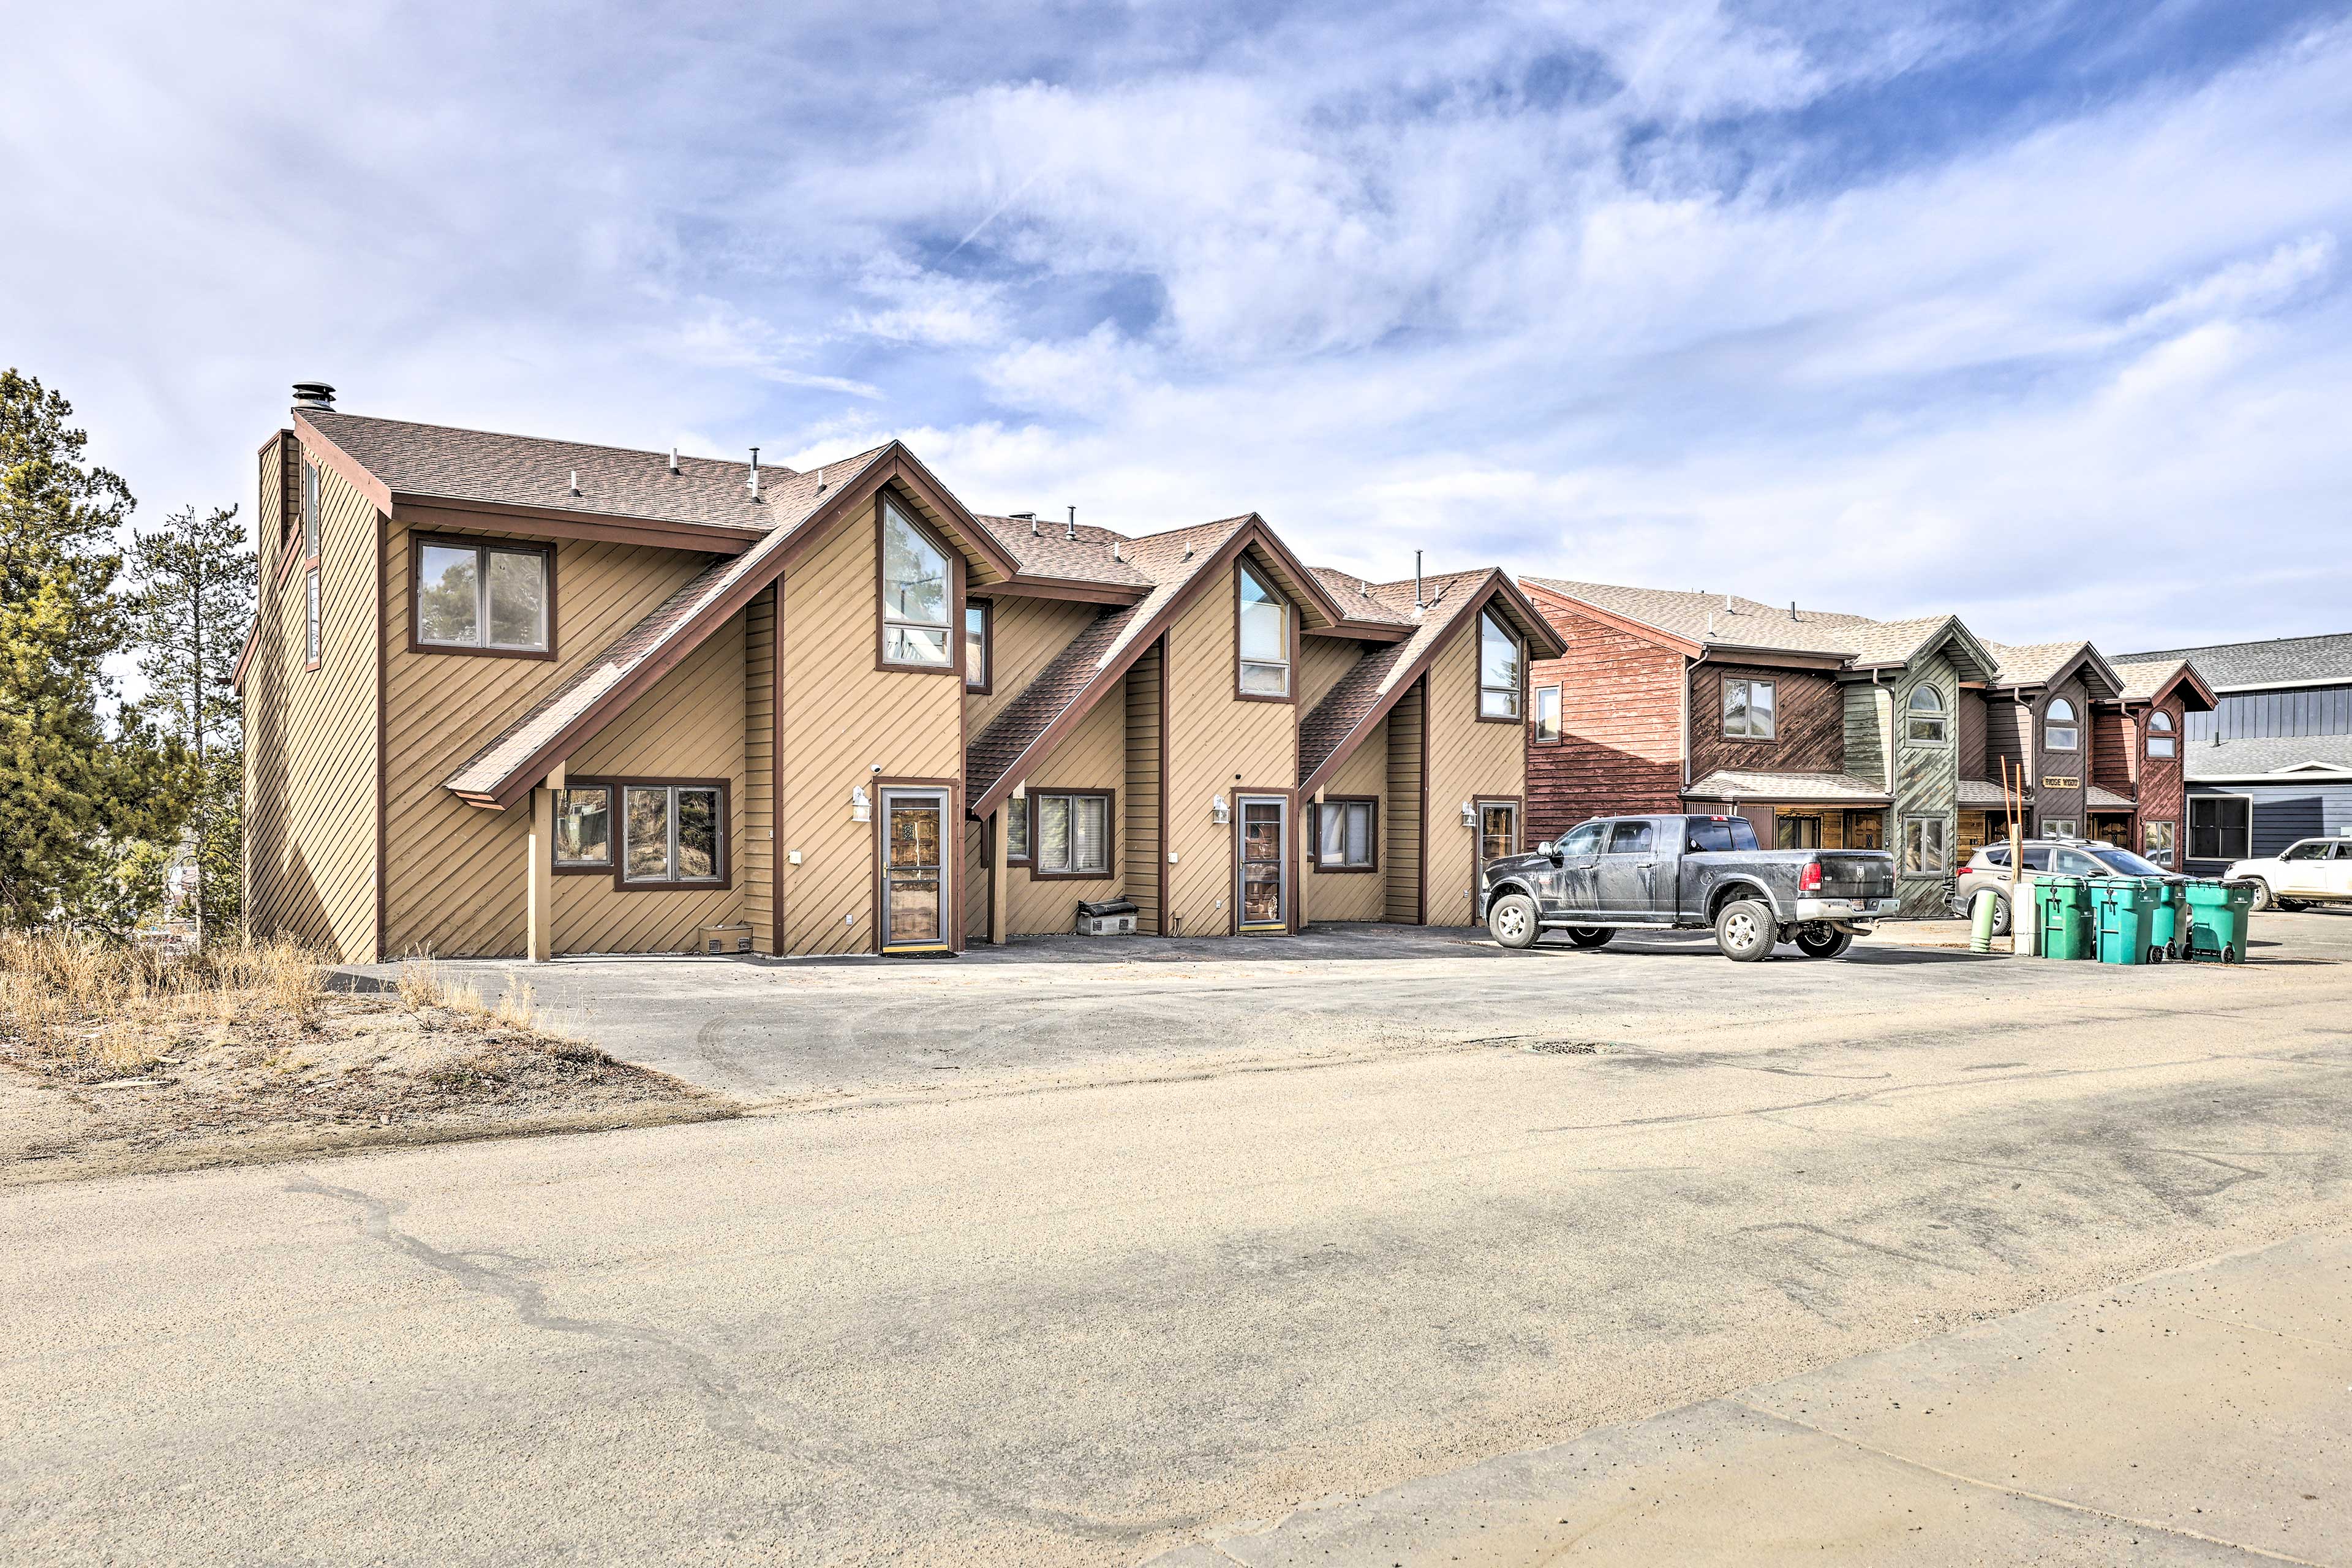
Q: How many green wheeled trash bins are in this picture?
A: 4